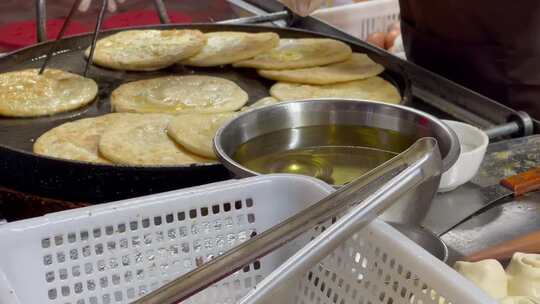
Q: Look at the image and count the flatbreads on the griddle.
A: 11